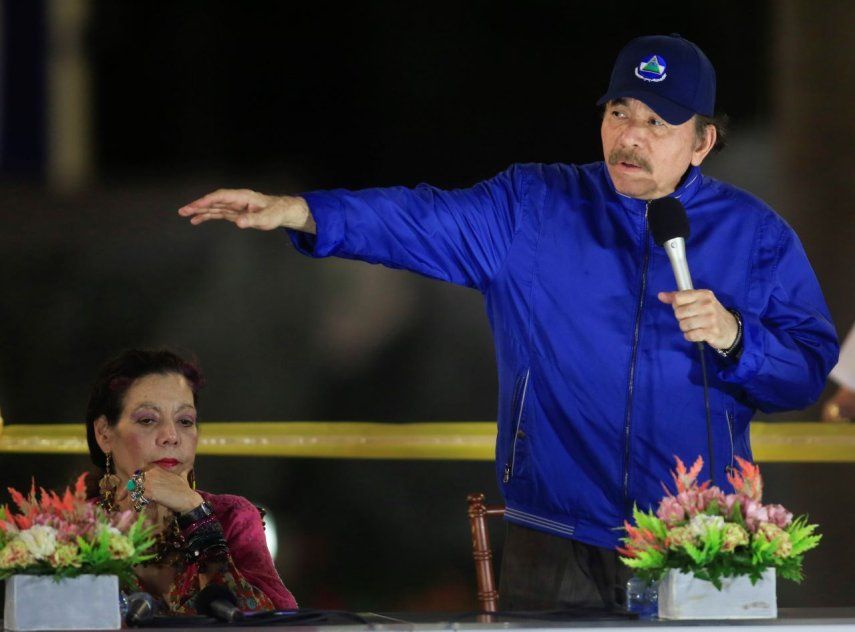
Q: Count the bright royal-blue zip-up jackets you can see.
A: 1